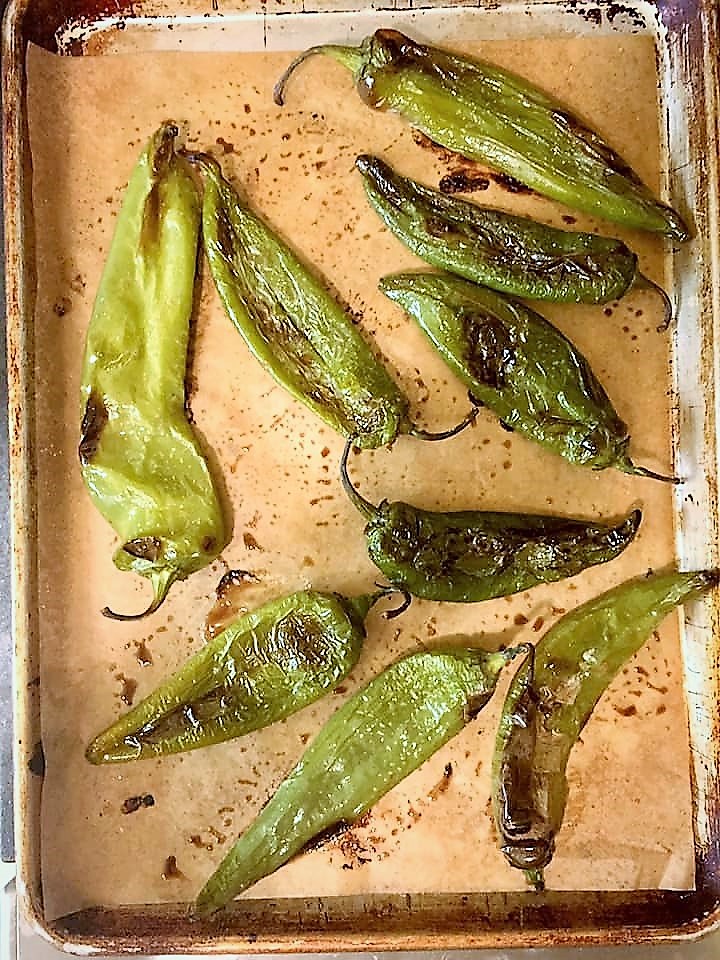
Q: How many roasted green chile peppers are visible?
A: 9